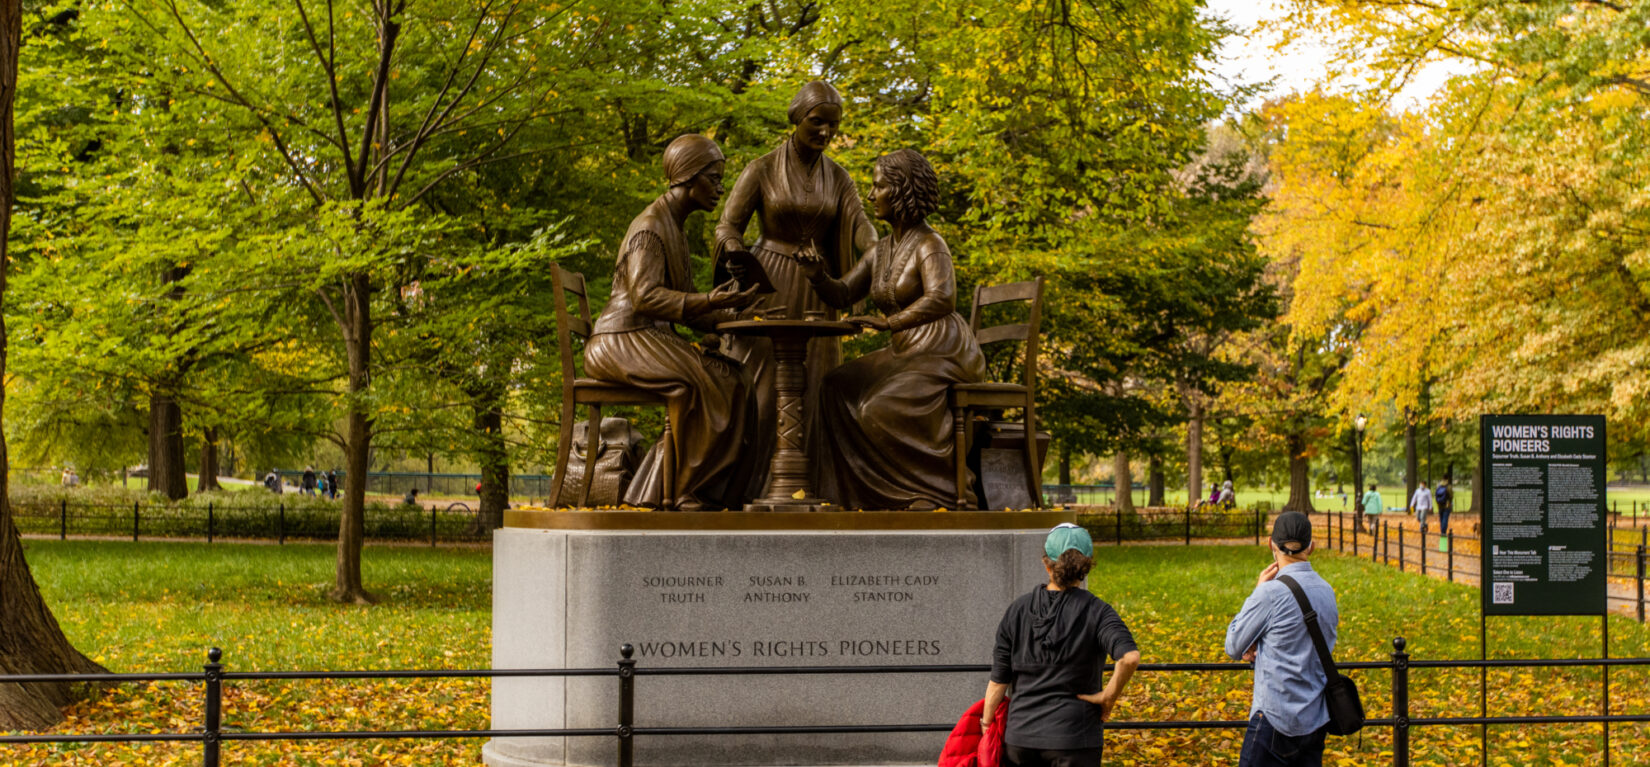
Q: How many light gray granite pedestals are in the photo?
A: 1